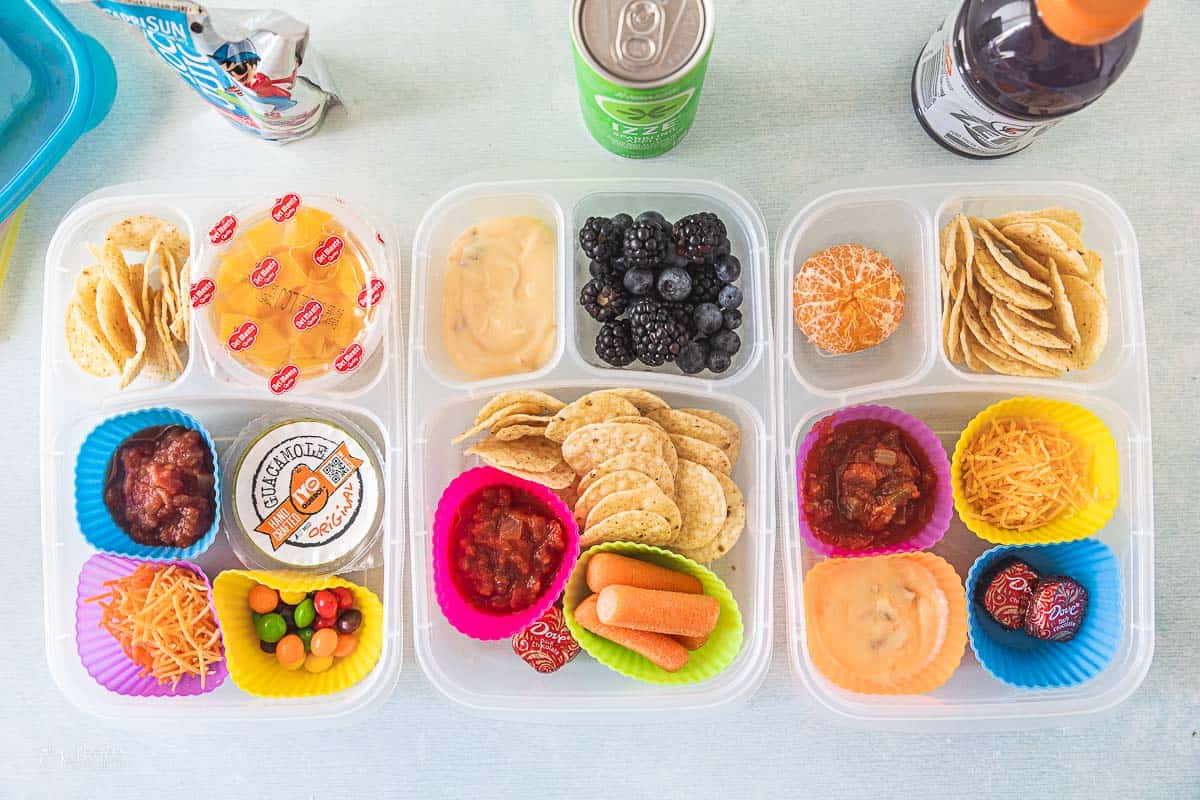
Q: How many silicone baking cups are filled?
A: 9